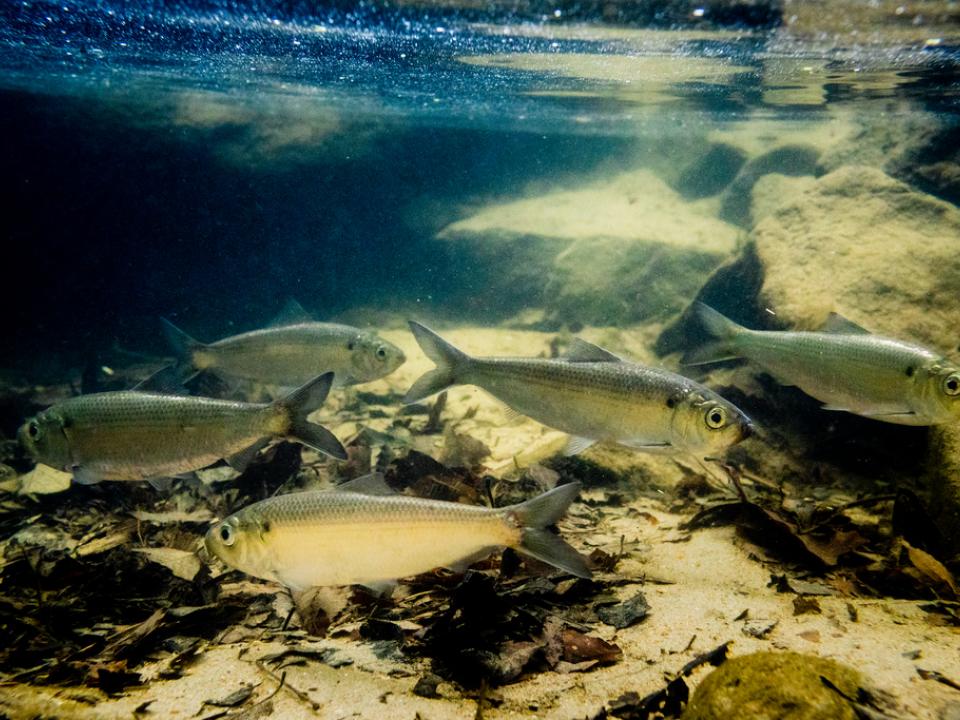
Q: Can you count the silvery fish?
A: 5